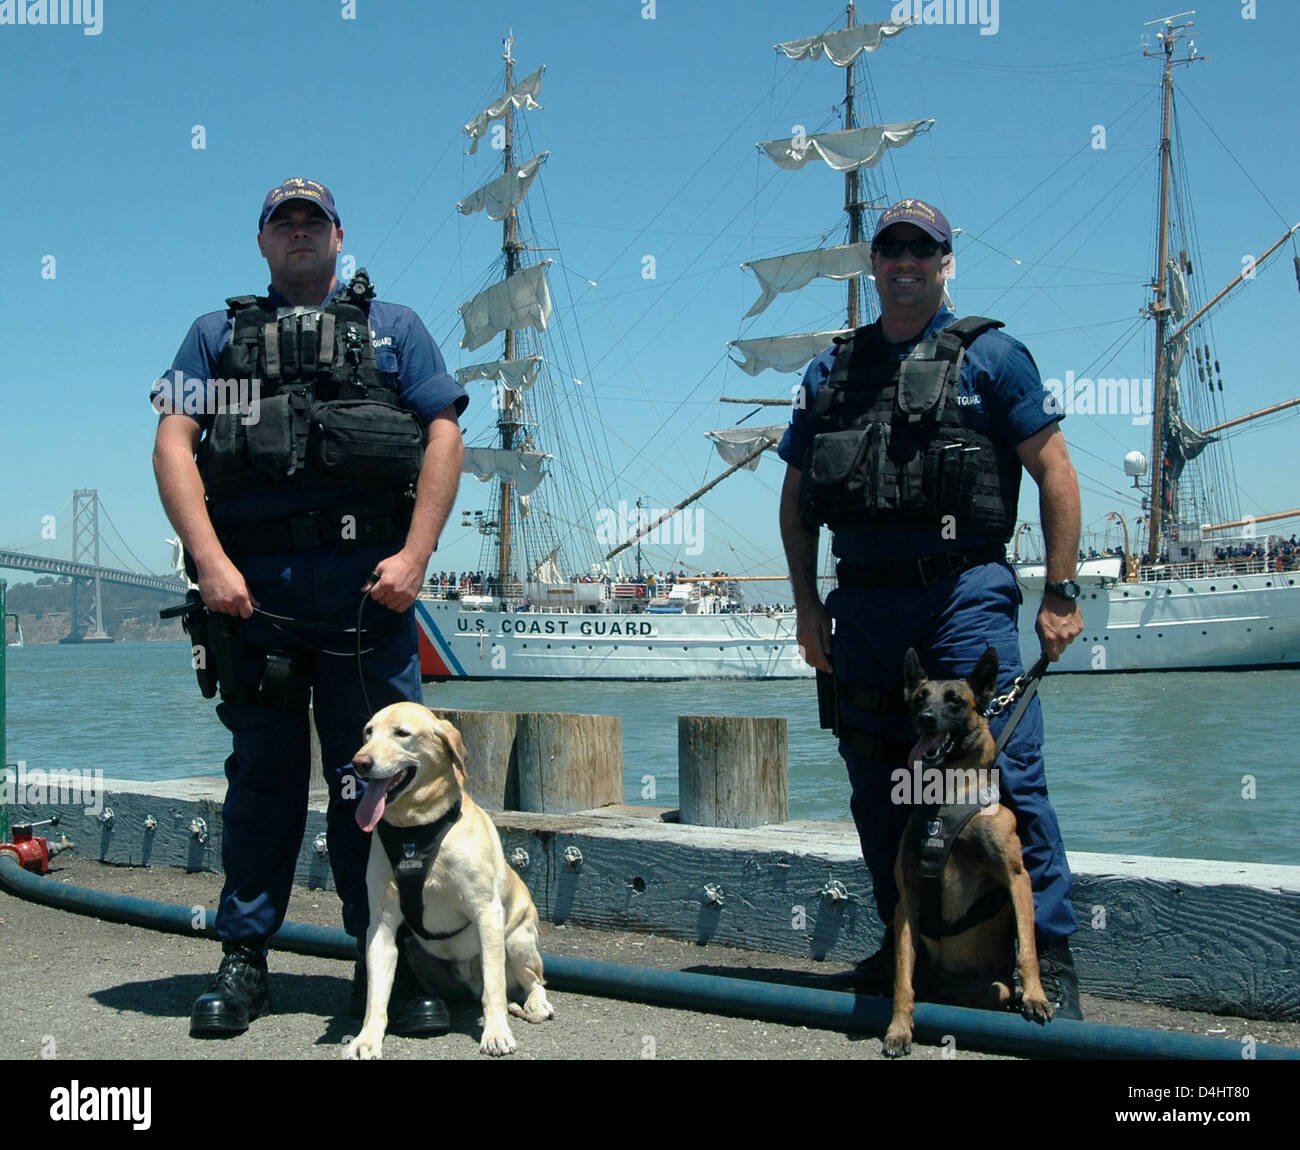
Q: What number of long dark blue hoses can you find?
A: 1